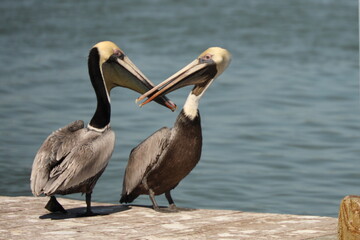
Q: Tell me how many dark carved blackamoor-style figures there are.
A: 0